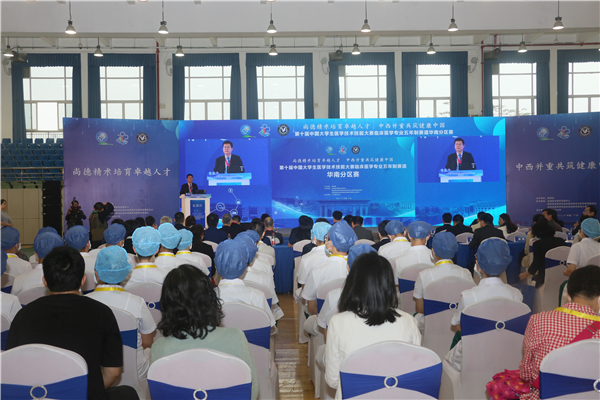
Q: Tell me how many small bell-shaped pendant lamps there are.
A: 13